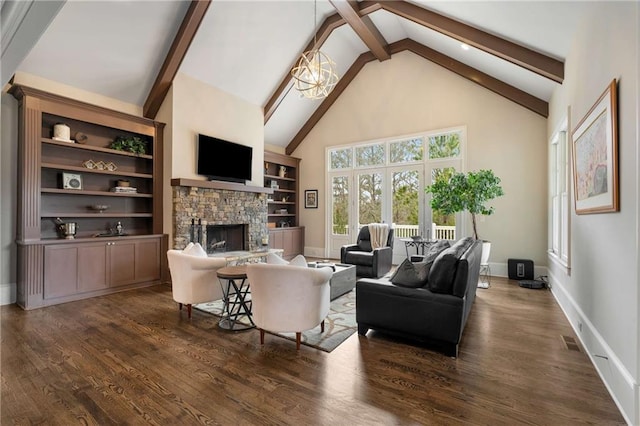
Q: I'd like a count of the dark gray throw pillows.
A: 2